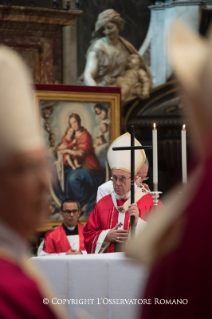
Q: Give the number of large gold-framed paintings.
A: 1